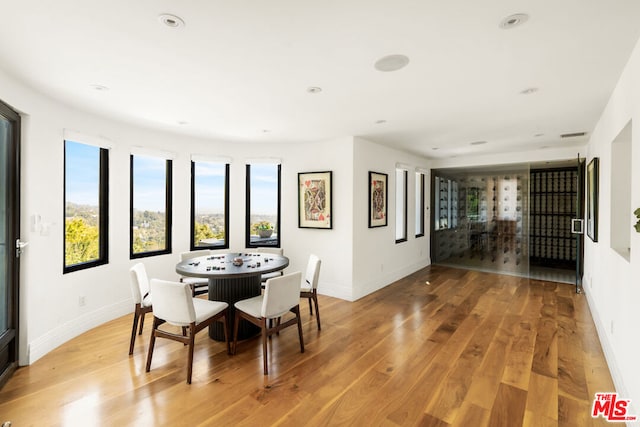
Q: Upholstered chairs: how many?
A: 6